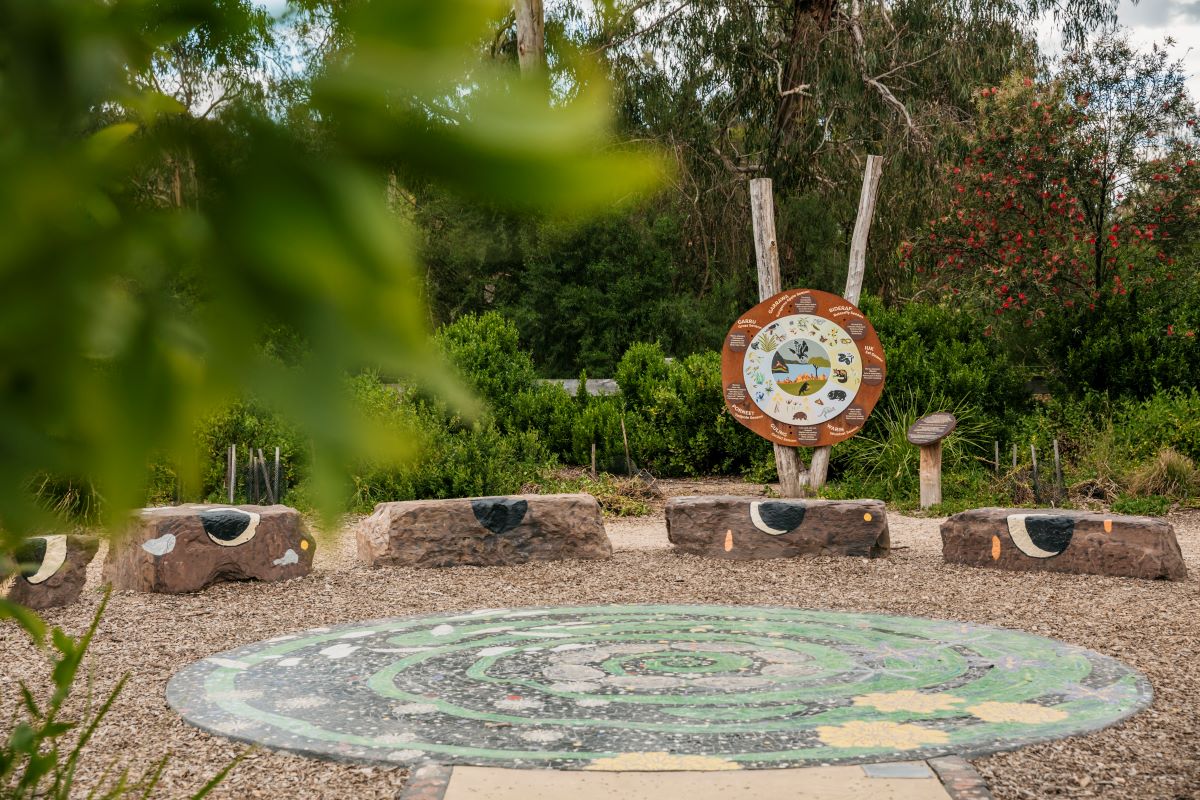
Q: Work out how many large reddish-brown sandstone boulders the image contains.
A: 5